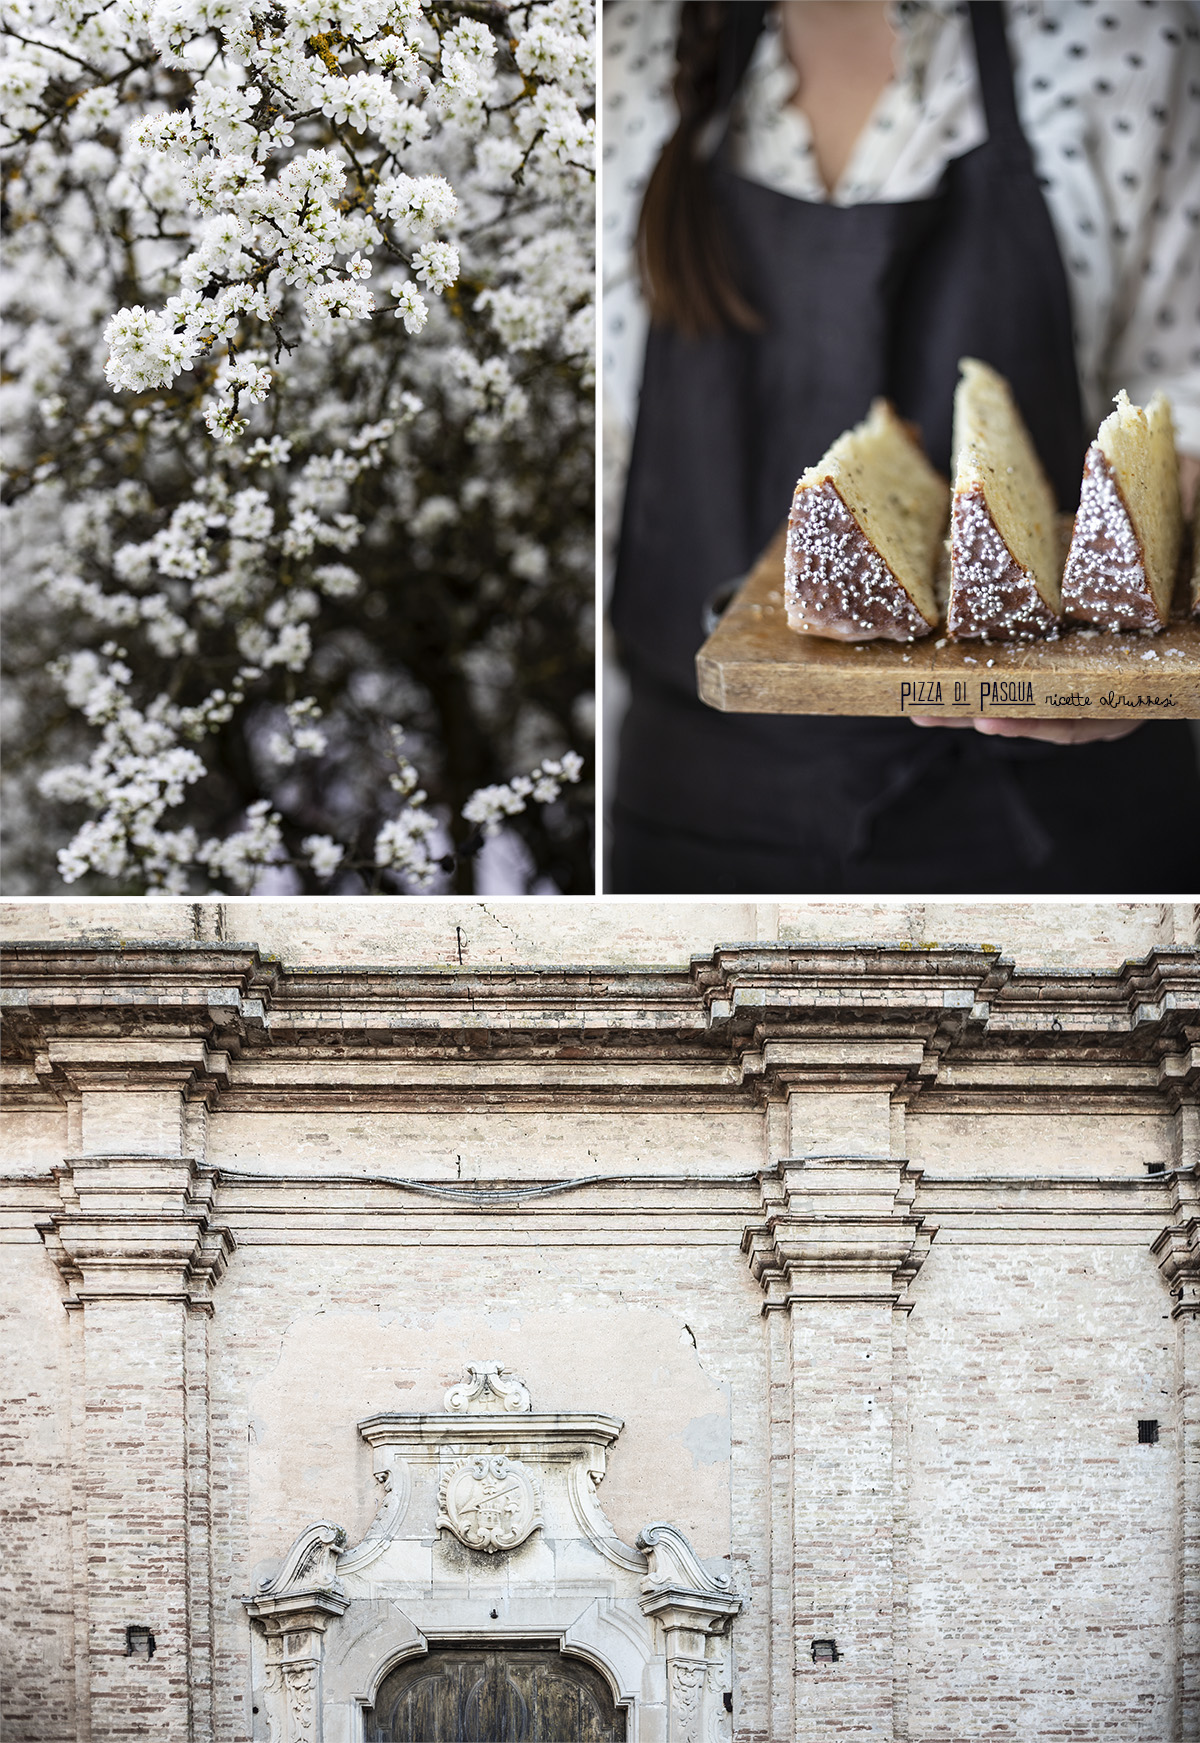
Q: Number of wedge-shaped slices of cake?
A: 3